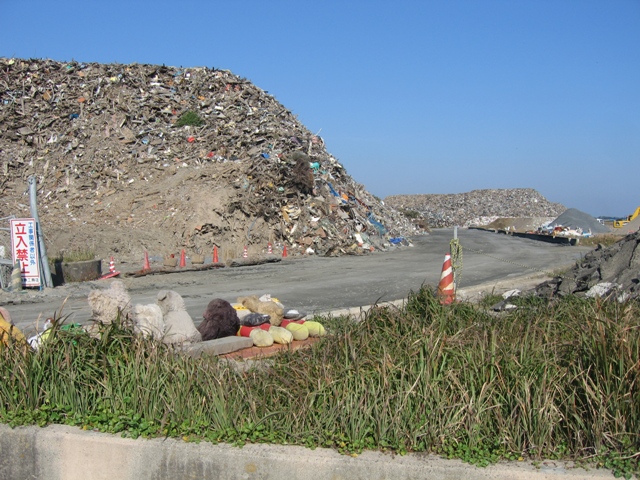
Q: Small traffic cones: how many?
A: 7